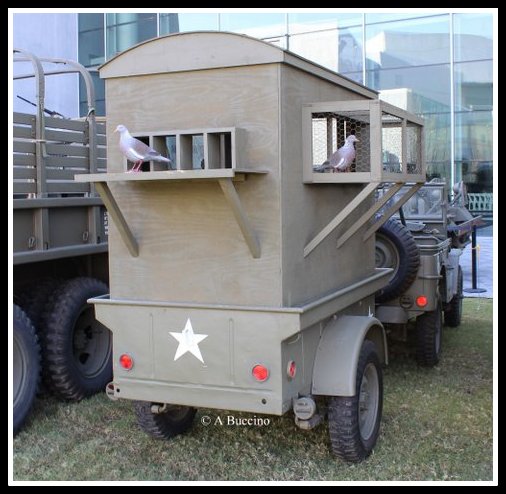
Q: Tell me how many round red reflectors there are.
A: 4